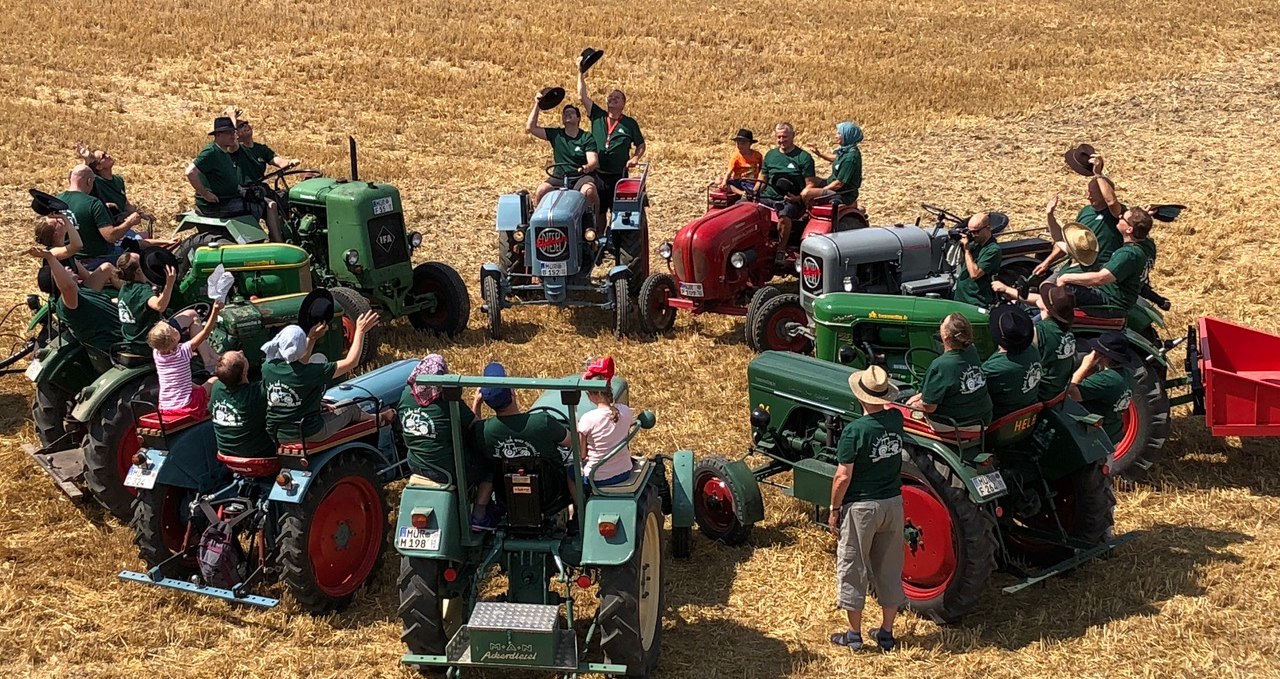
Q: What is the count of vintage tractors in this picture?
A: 10